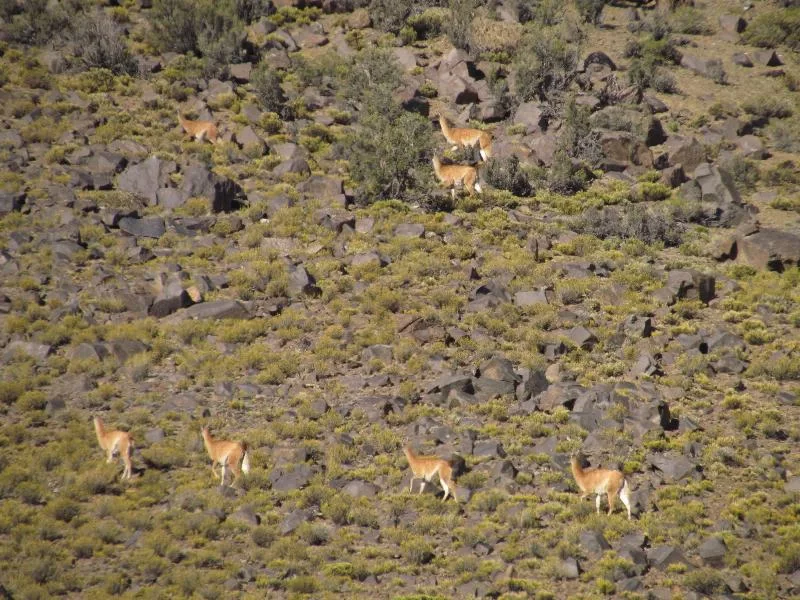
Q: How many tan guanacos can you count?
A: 7